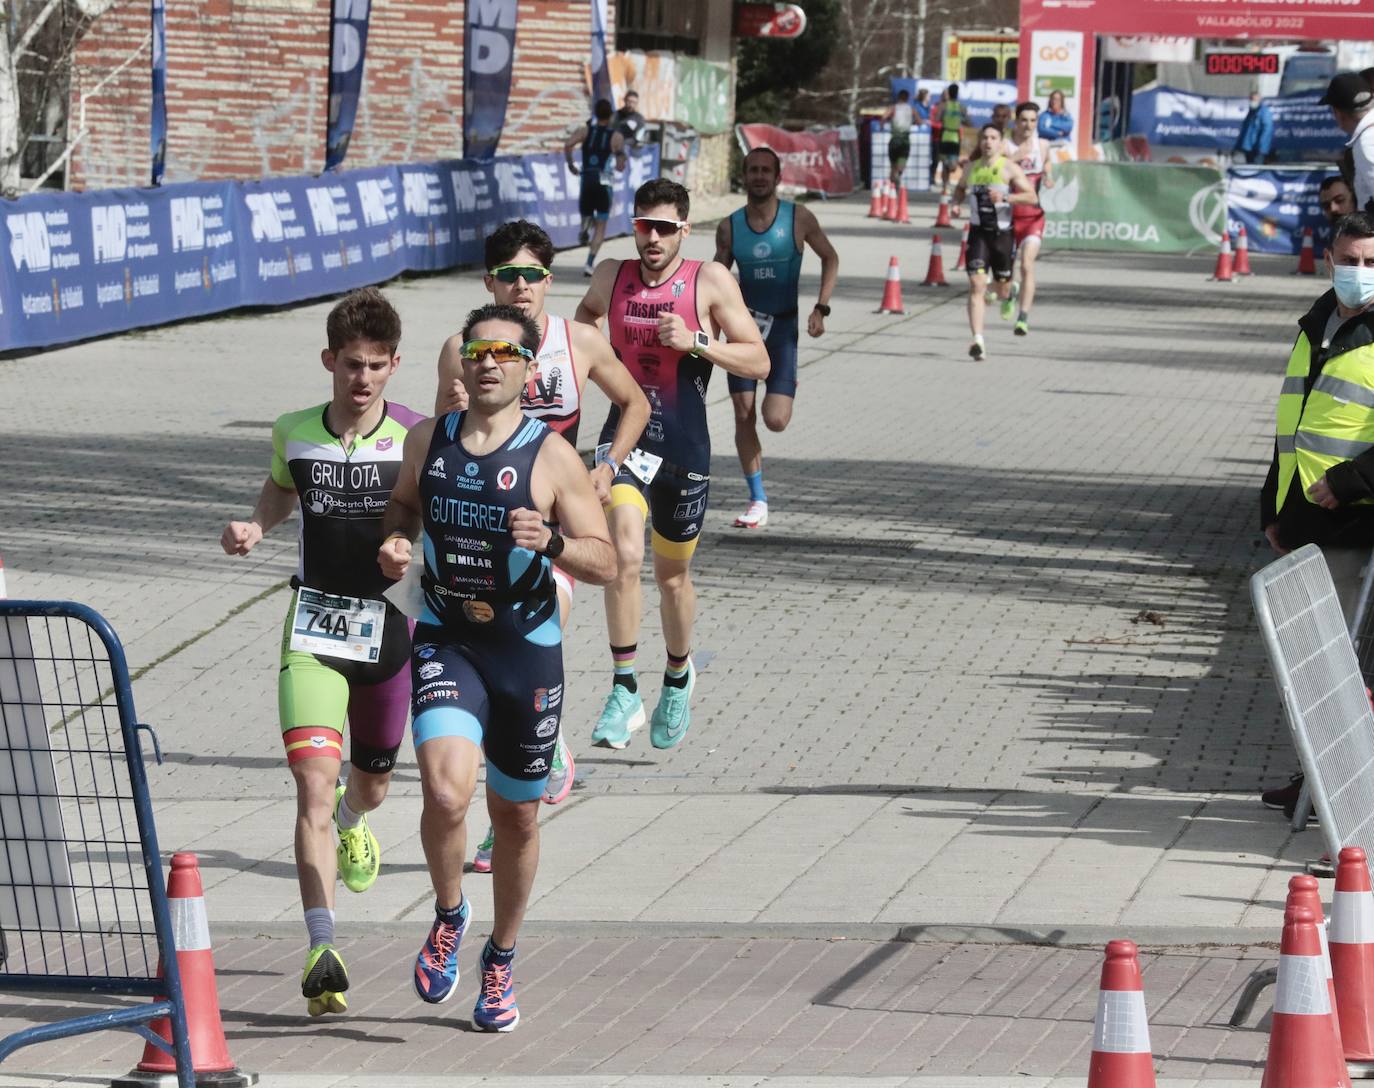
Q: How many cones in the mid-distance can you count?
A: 11